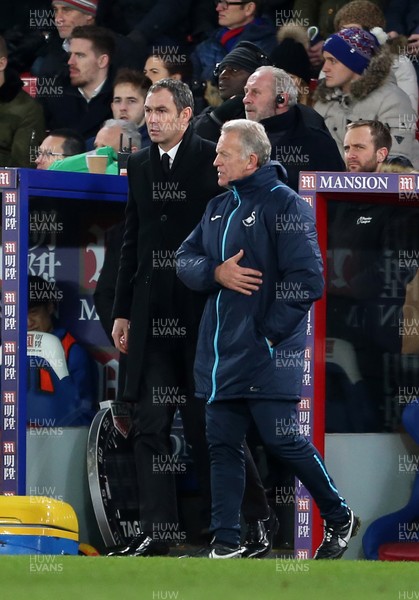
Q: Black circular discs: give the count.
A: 1